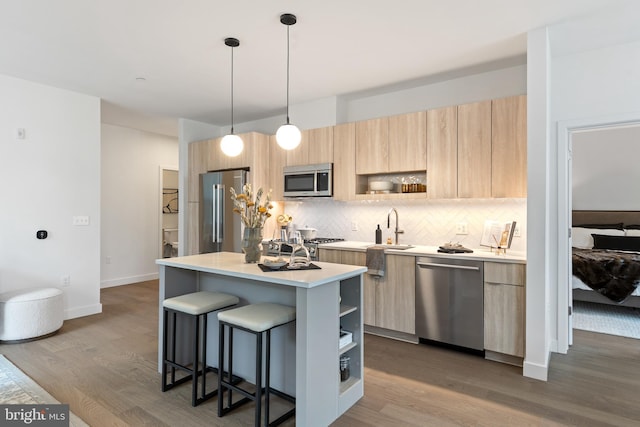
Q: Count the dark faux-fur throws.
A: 1